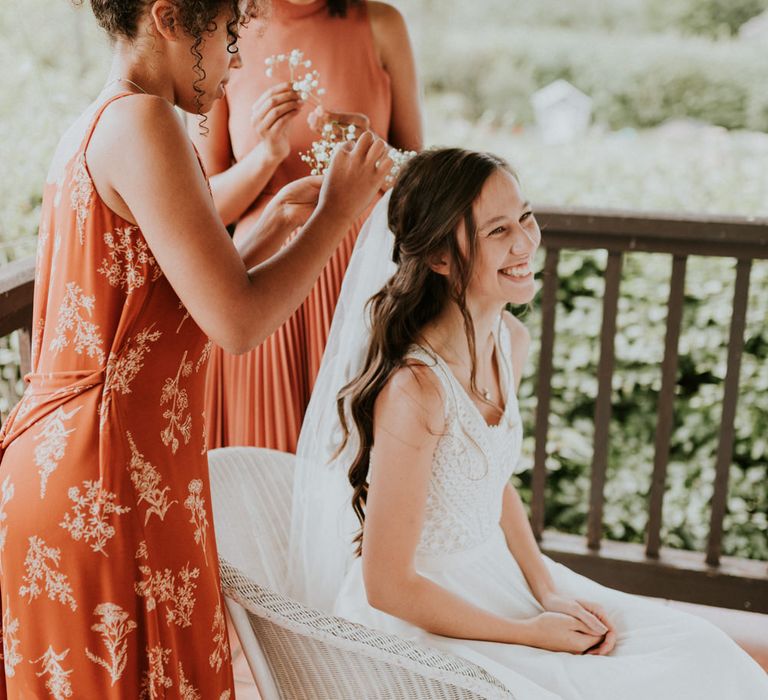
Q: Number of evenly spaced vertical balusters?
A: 4